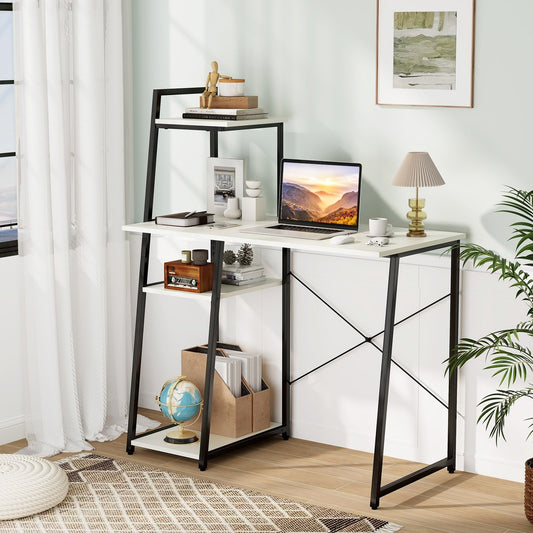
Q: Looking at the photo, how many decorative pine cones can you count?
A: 2